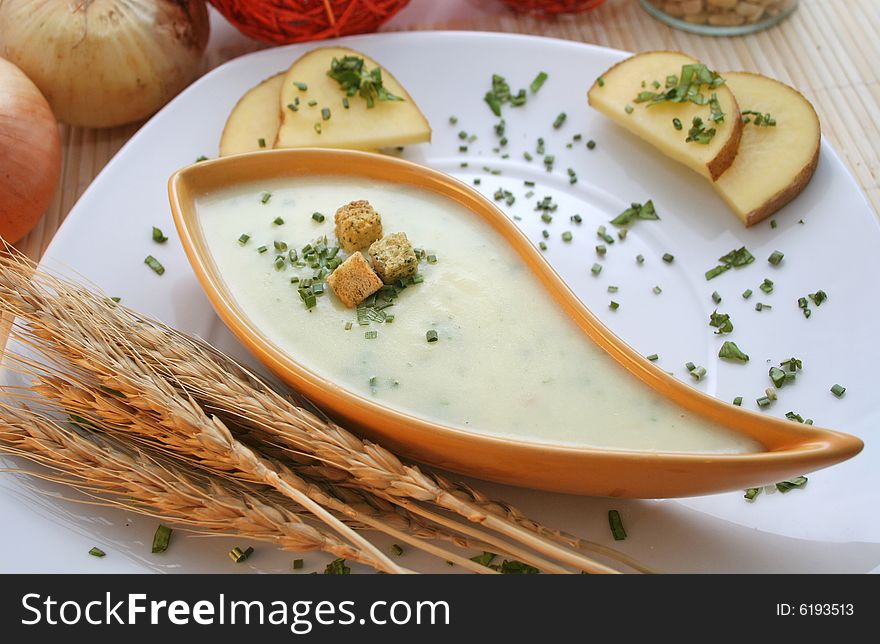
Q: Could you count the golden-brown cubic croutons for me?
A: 3